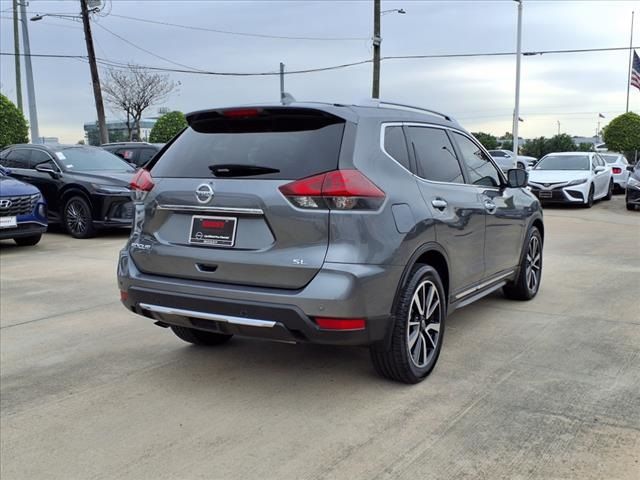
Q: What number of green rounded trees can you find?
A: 3